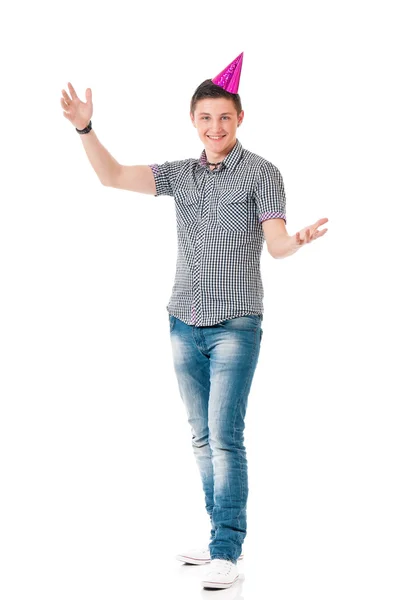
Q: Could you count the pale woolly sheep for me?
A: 0